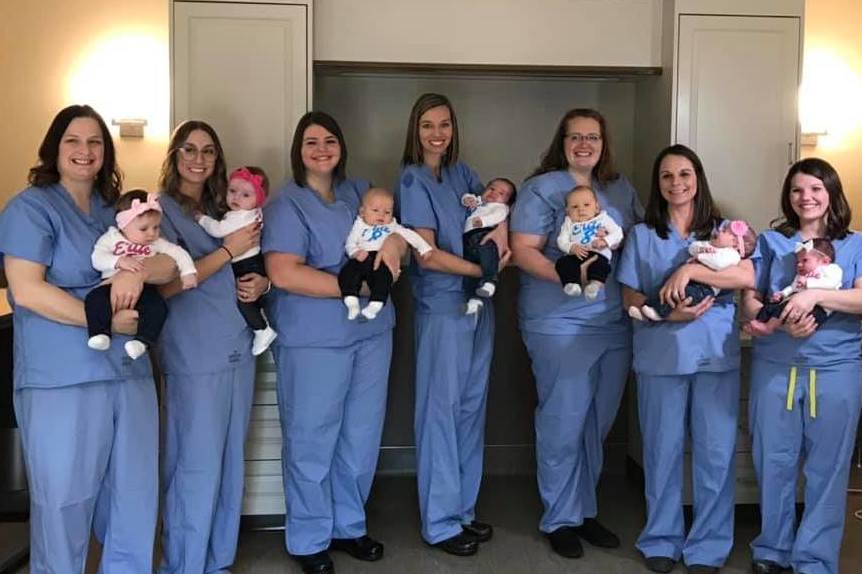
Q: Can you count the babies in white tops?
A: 7